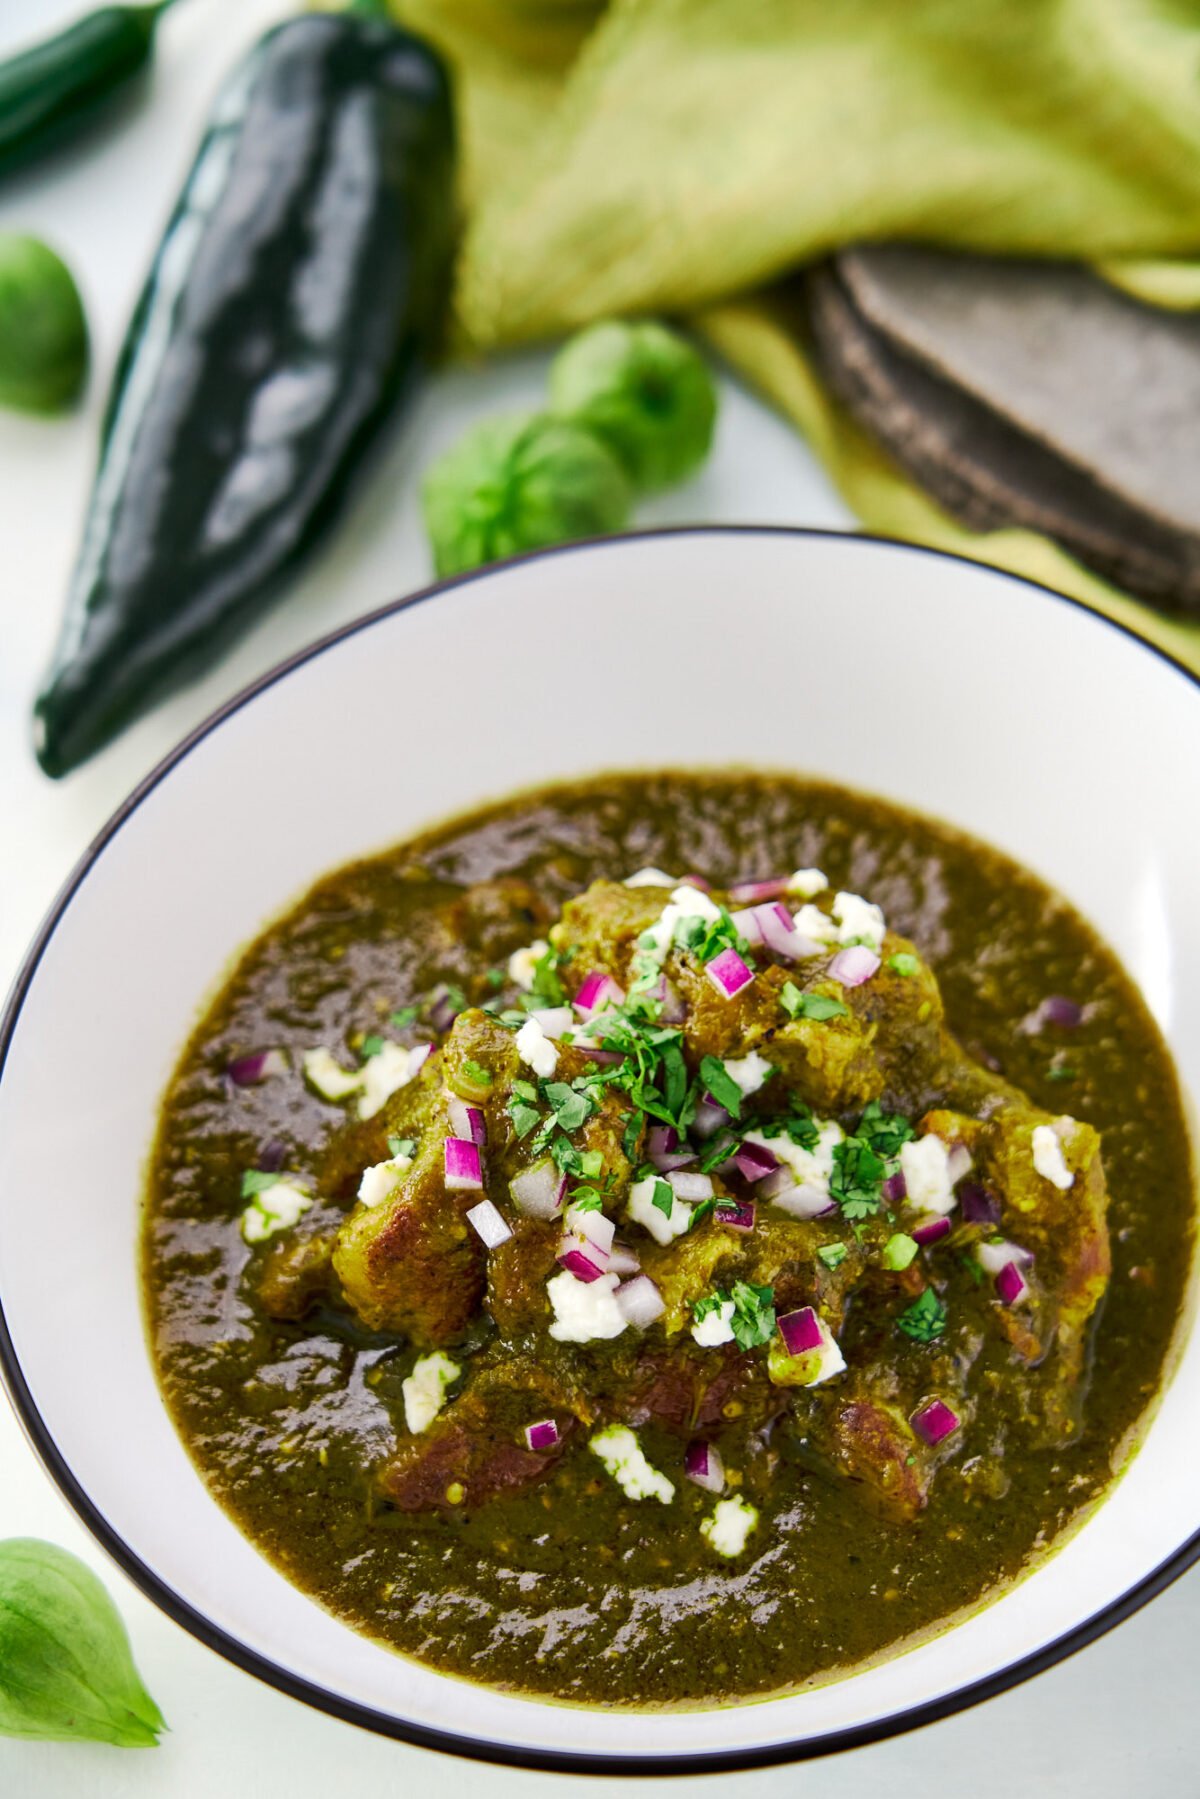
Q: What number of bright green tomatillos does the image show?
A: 4